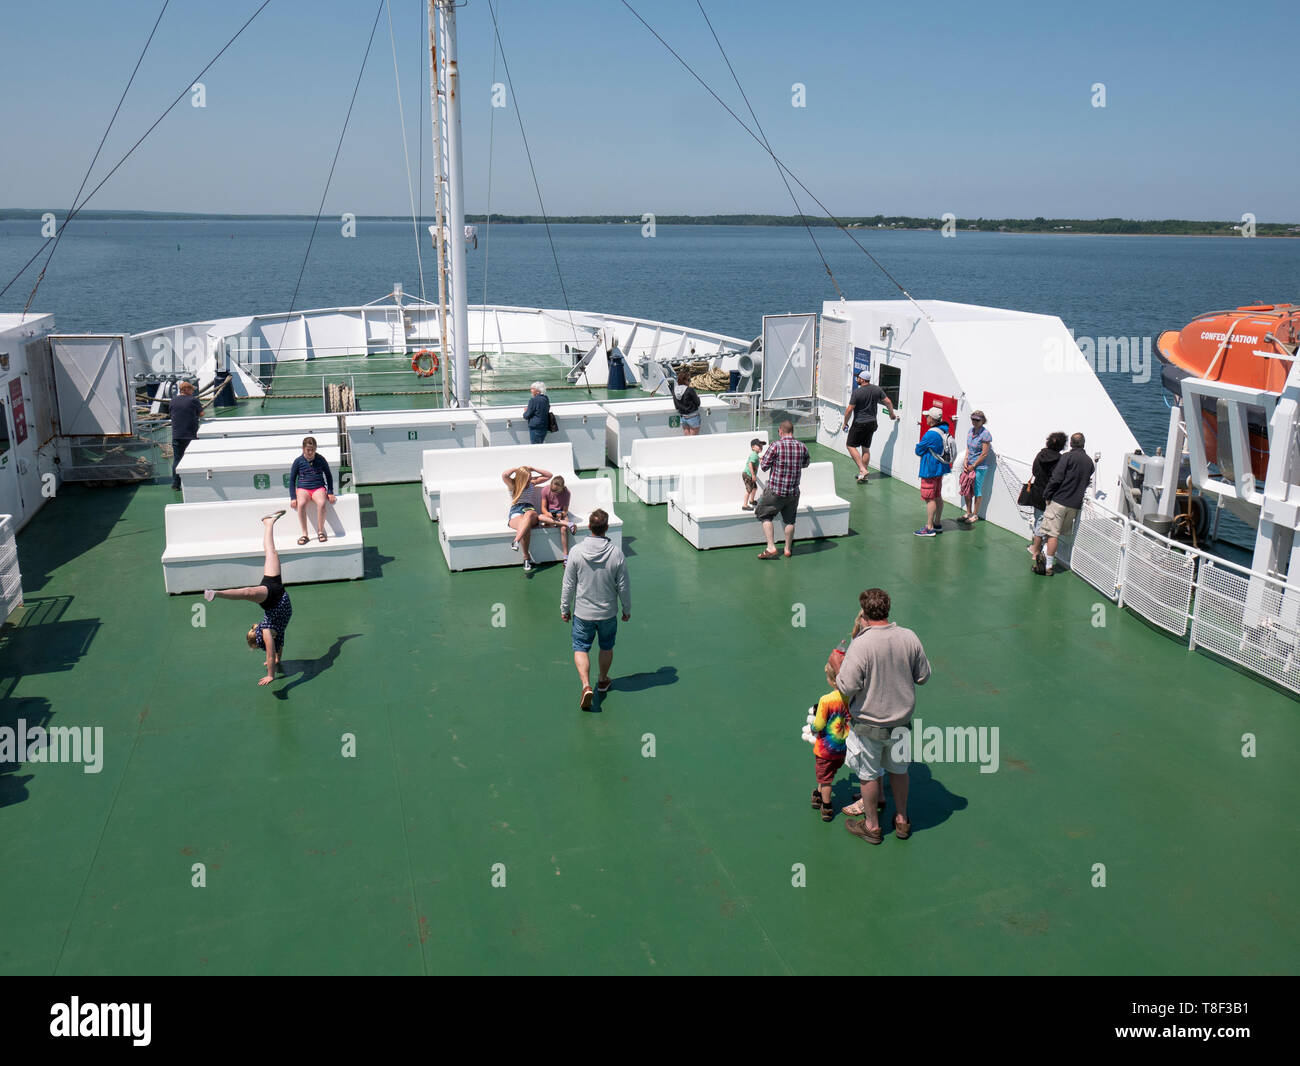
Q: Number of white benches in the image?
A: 5